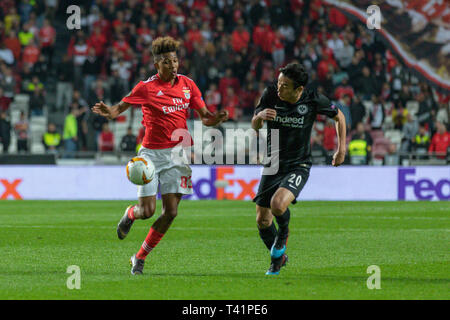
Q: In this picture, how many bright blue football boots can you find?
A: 2